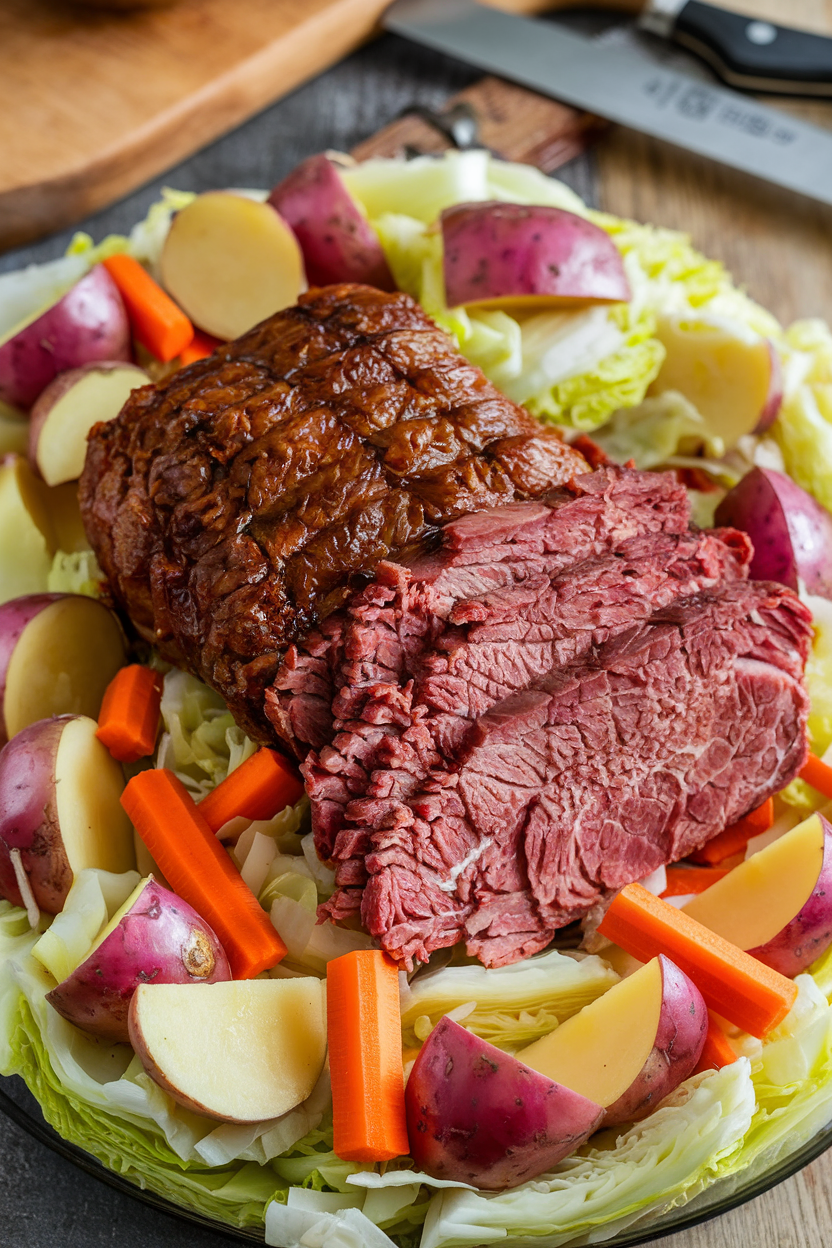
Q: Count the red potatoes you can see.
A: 15